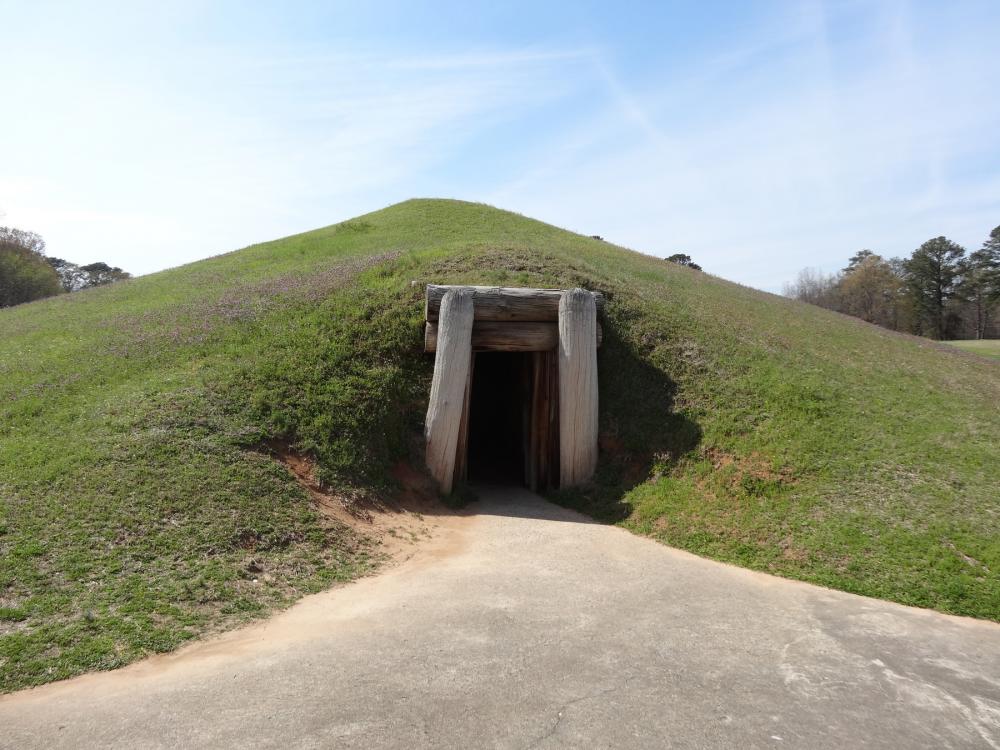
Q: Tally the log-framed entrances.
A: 1